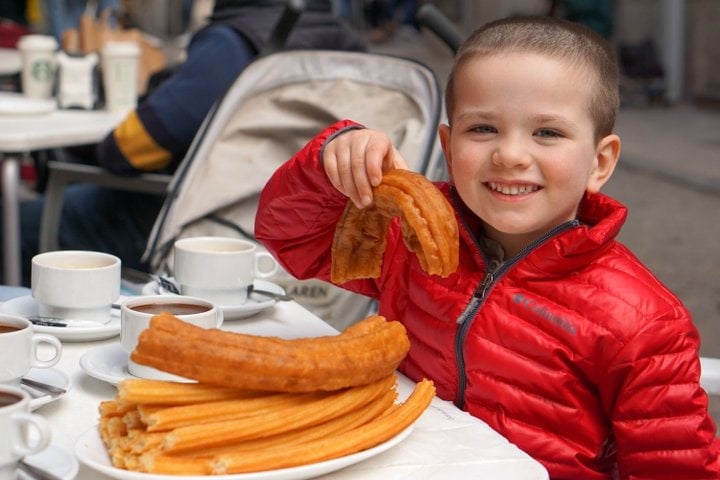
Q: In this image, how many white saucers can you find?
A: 5